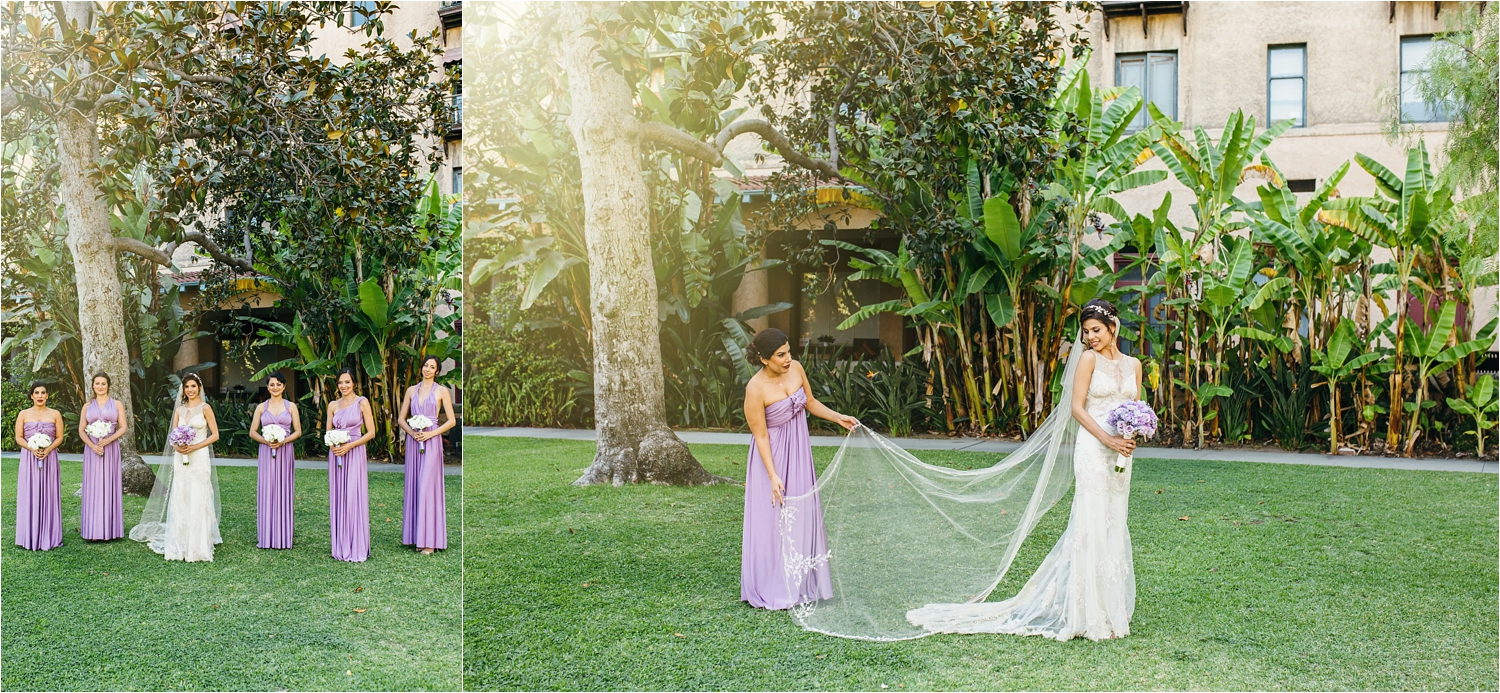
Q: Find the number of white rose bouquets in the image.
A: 5